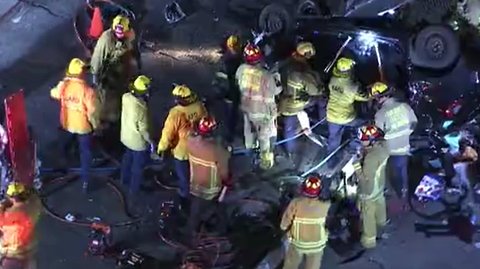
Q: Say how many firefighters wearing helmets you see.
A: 13